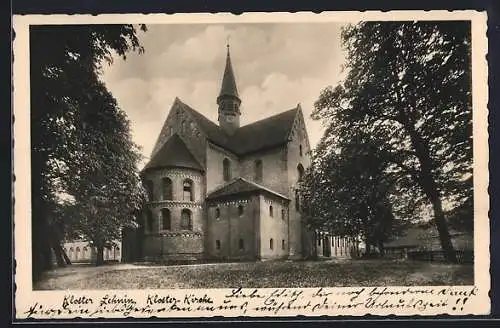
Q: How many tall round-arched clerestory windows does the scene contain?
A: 2